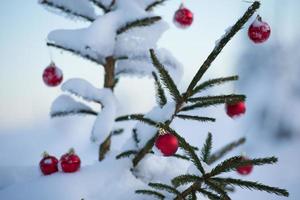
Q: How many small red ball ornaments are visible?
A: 8